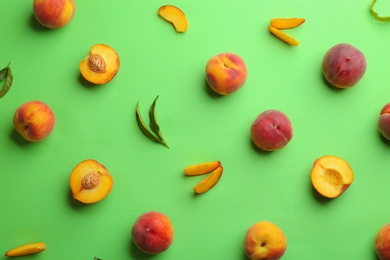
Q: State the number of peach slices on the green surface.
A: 6